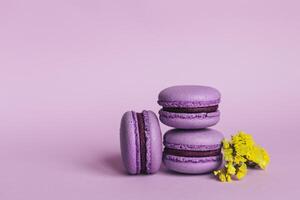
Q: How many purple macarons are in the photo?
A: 3